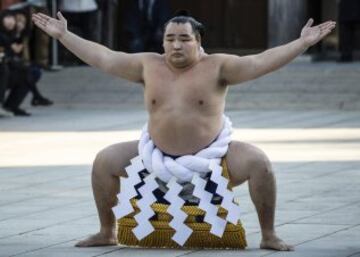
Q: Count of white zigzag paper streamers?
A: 5